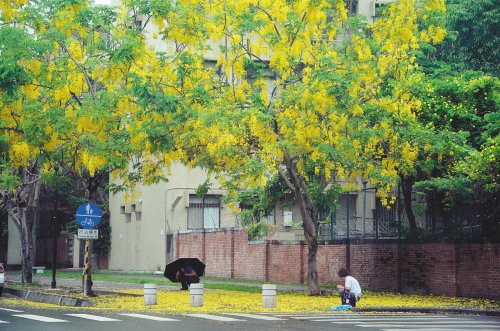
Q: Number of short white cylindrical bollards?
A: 3